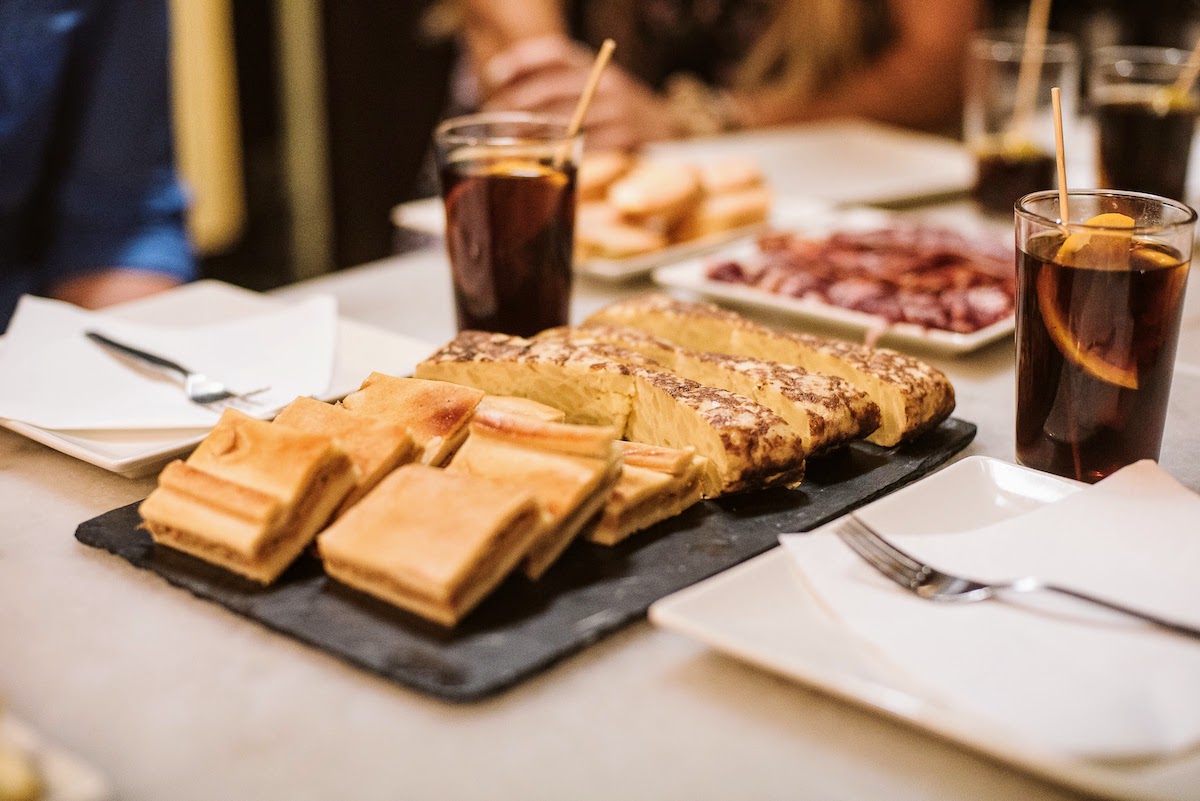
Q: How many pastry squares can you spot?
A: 7